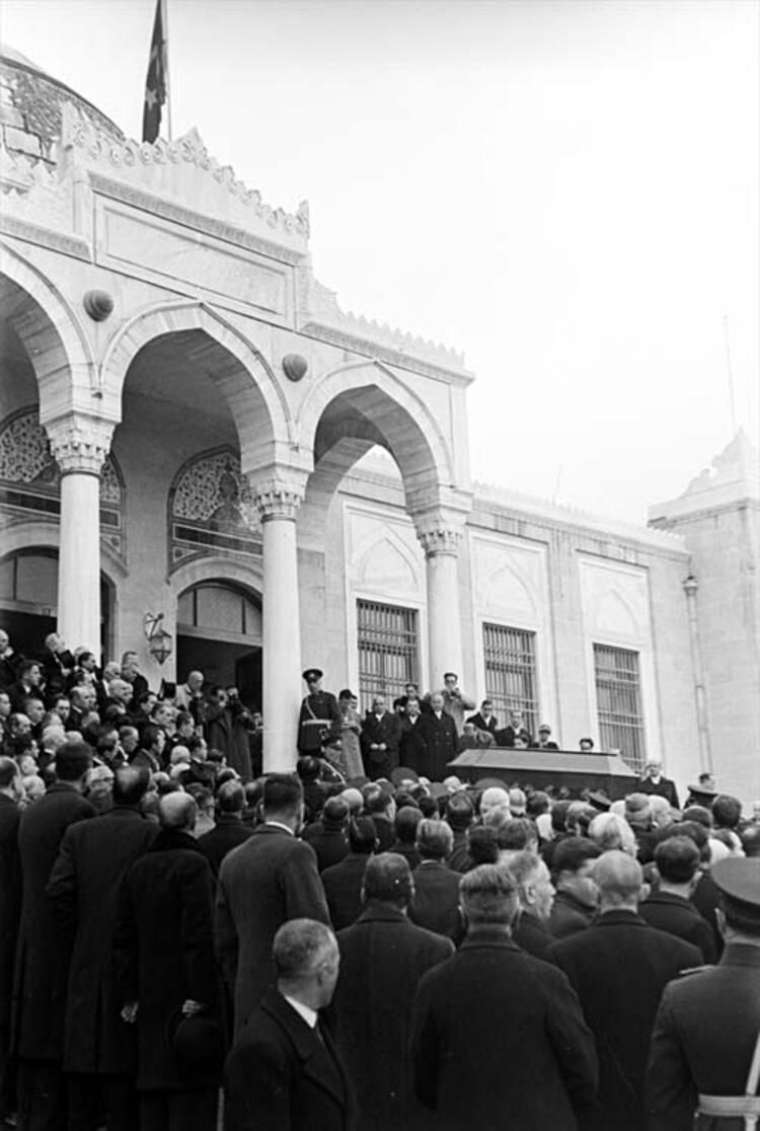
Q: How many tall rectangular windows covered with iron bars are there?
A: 3